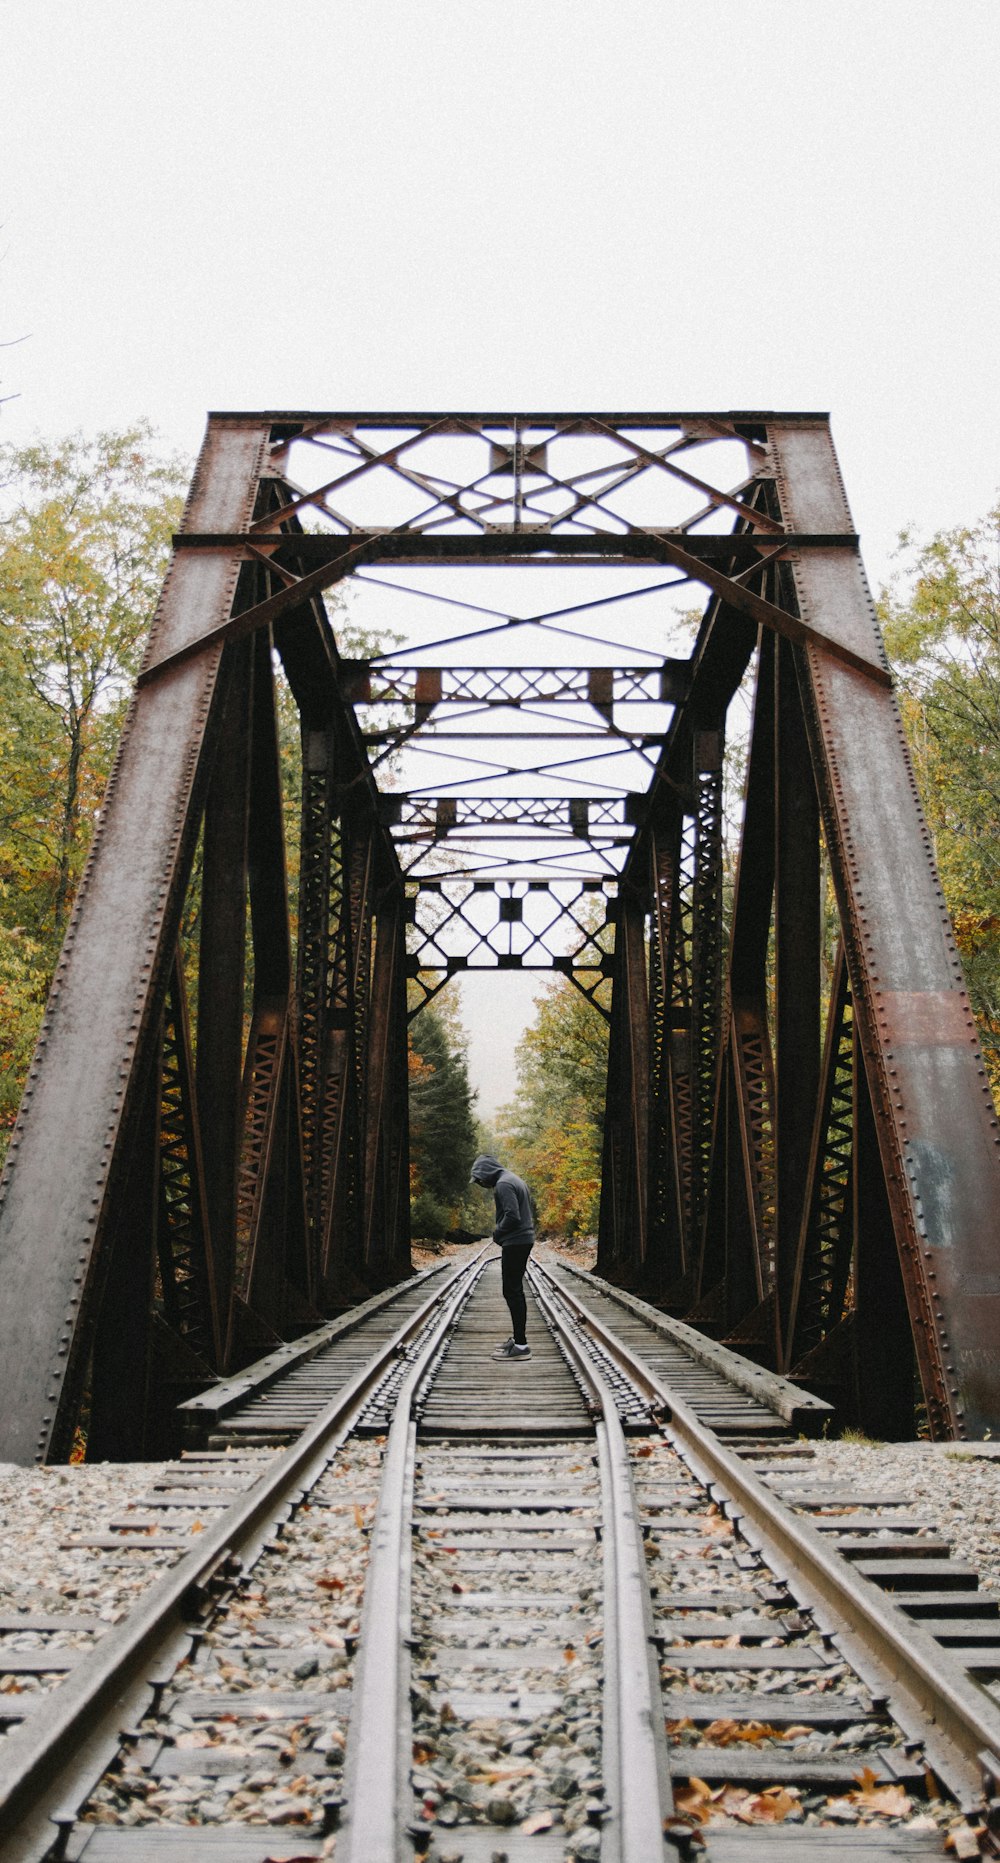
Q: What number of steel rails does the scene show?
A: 4